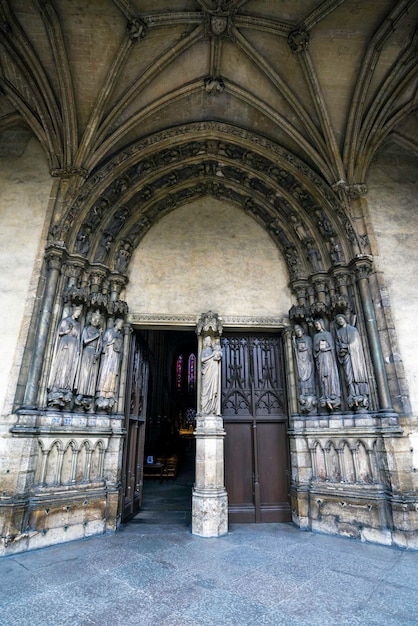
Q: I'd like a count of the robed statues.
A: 7